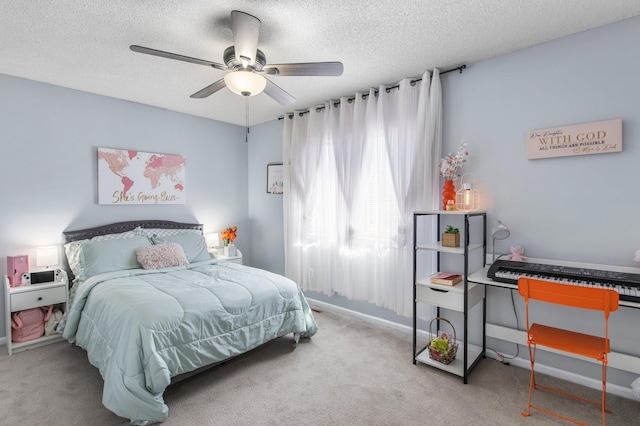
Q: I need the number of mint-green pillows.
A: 2